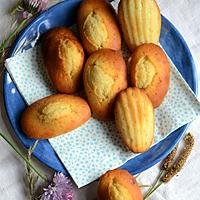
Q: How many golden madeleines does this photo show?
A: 8